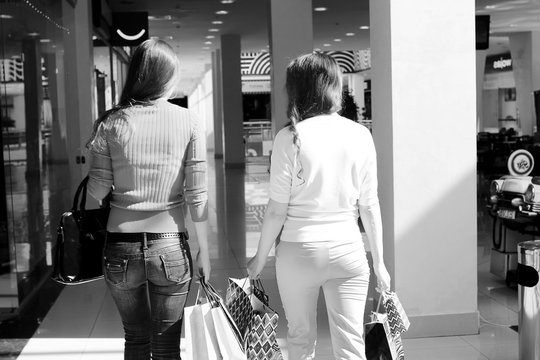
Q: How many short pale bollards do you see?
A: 1